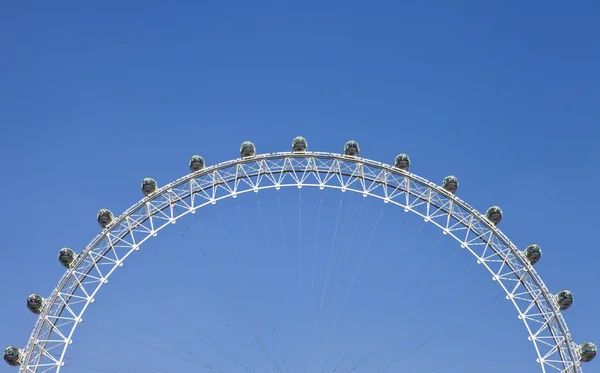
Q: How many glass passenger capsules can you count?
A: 15